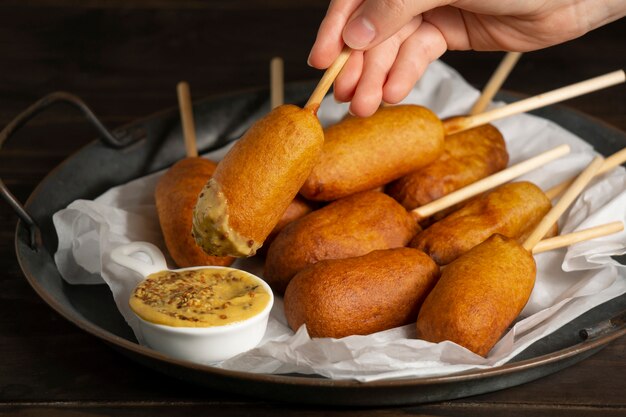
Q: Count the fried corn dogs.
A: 9